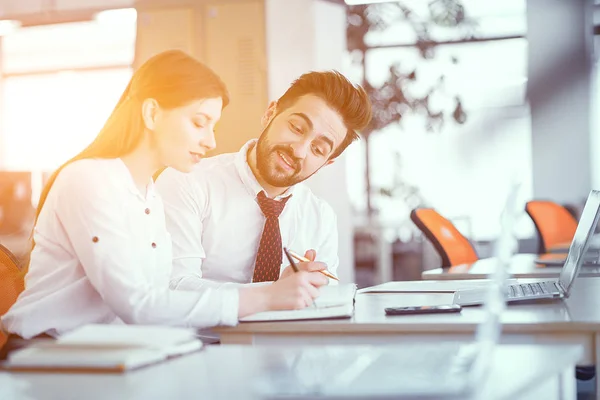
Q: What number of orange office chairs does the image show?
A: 3